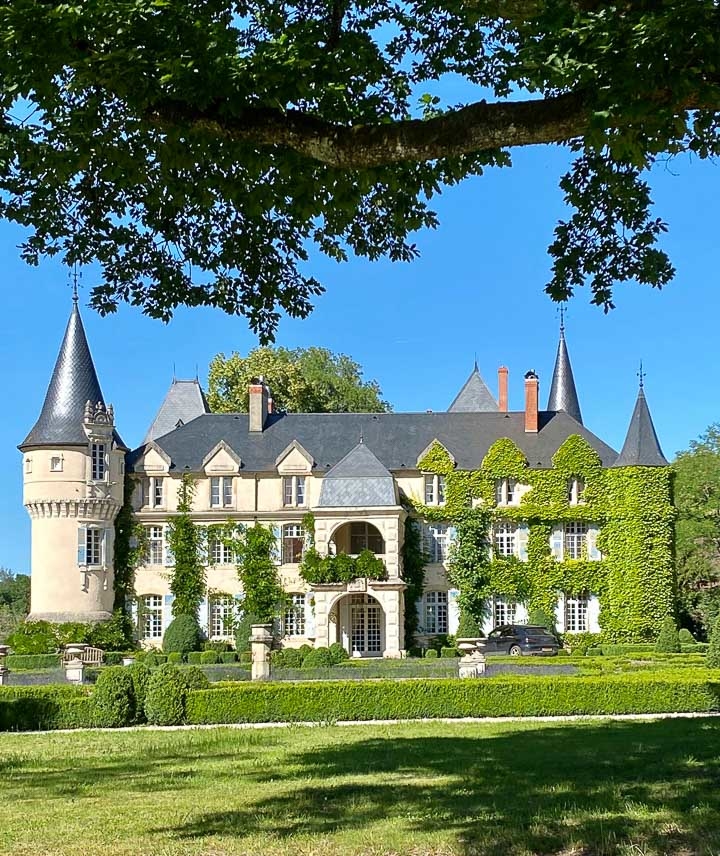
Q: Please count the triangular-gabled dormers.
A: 6